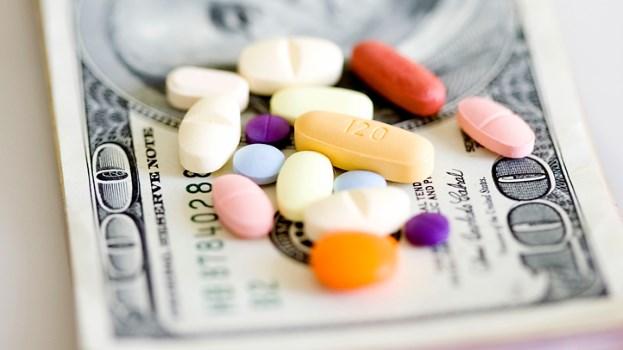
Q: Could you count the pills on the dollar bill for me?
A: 15